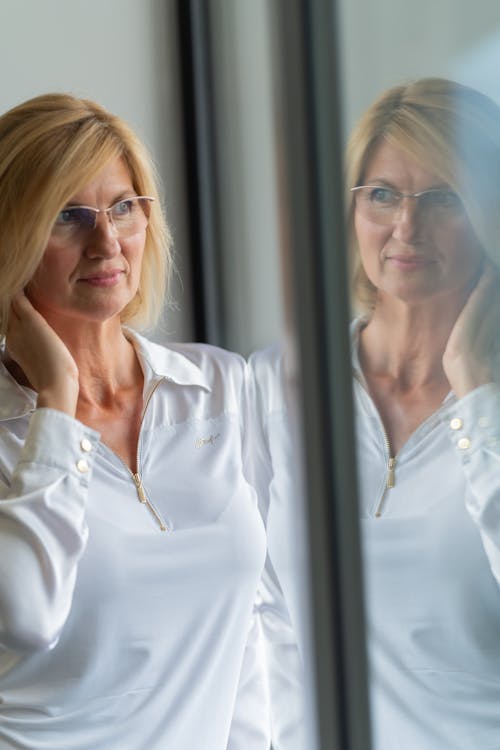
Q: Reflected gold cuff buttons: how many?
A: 2